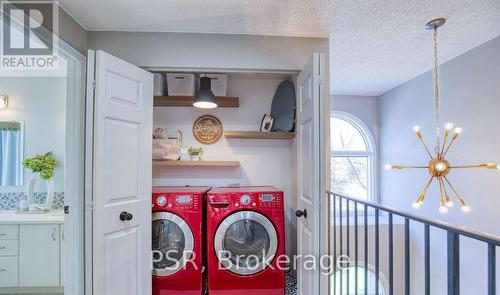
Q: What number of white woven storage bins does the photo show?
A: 3